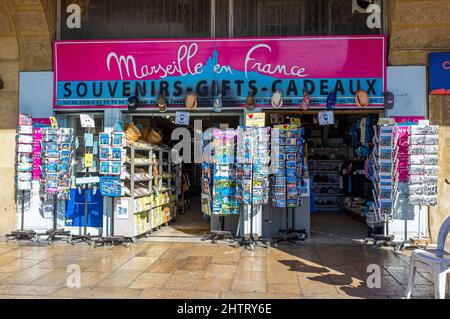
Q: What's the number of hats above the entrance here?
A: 10